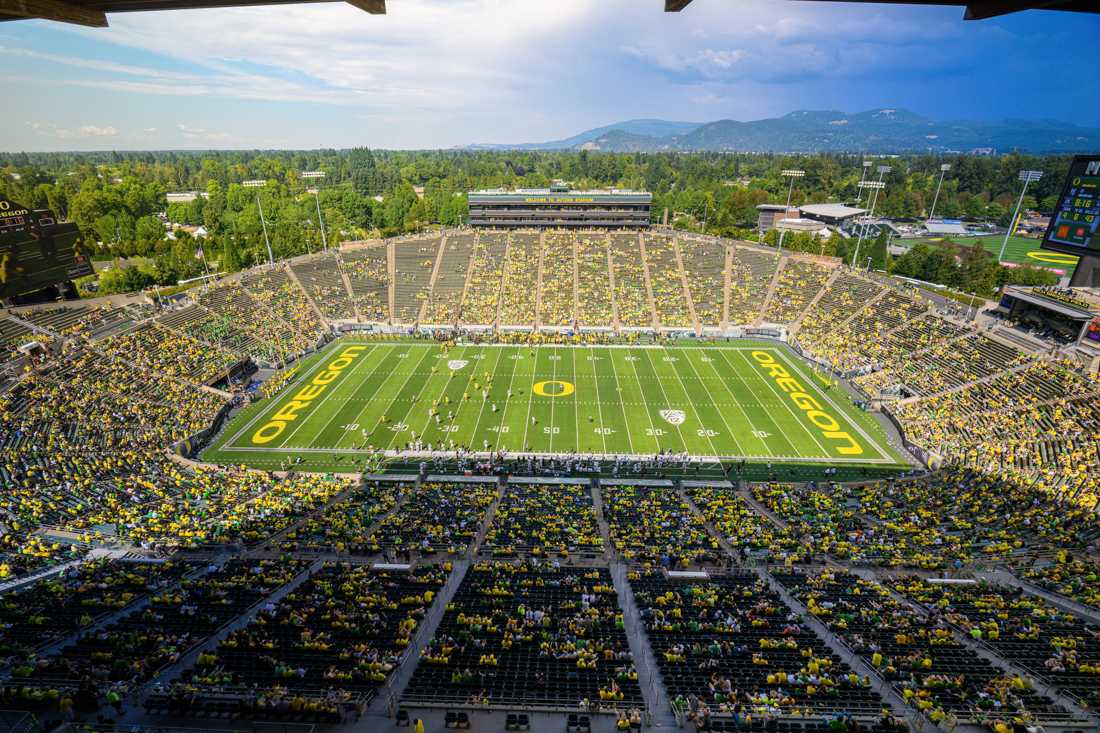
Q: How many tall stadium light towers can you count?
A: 8